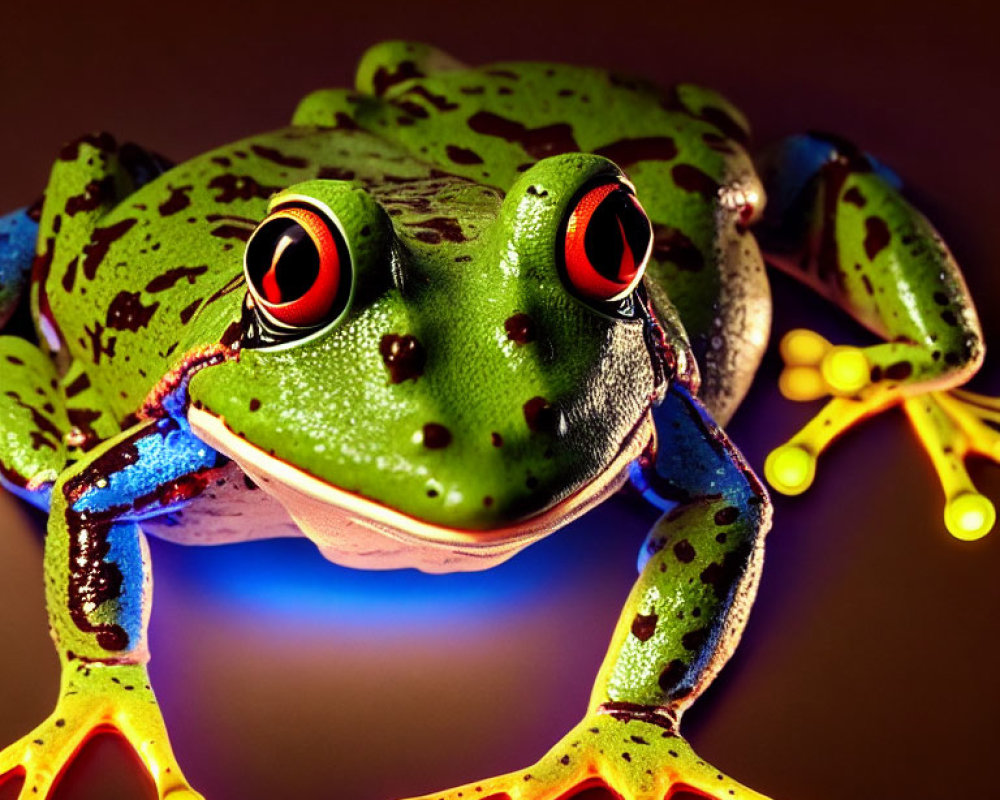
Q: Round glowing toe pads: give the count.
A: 5